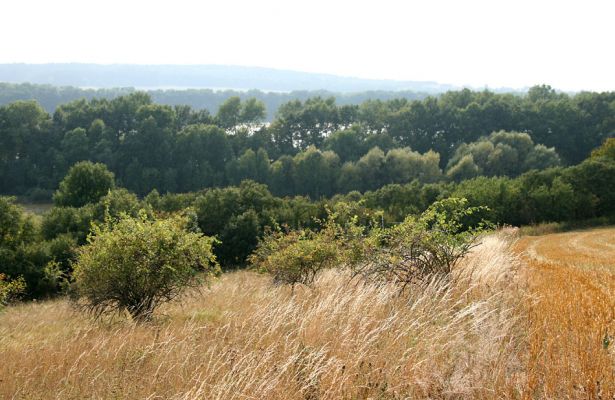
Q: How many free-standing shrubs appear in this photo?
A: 3